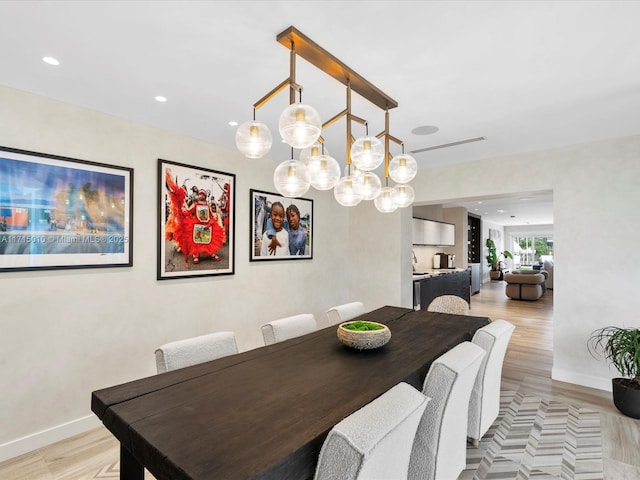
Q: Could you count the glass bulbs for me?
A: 12